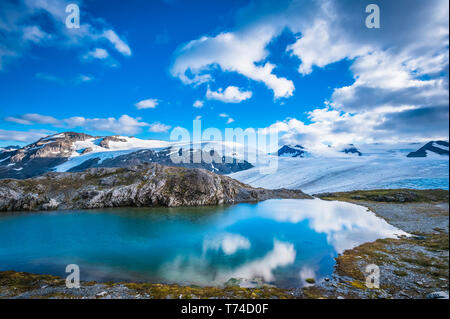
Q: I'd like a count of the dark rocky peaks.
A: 3